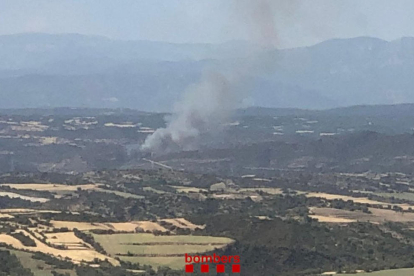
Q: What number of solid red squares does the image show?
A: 4